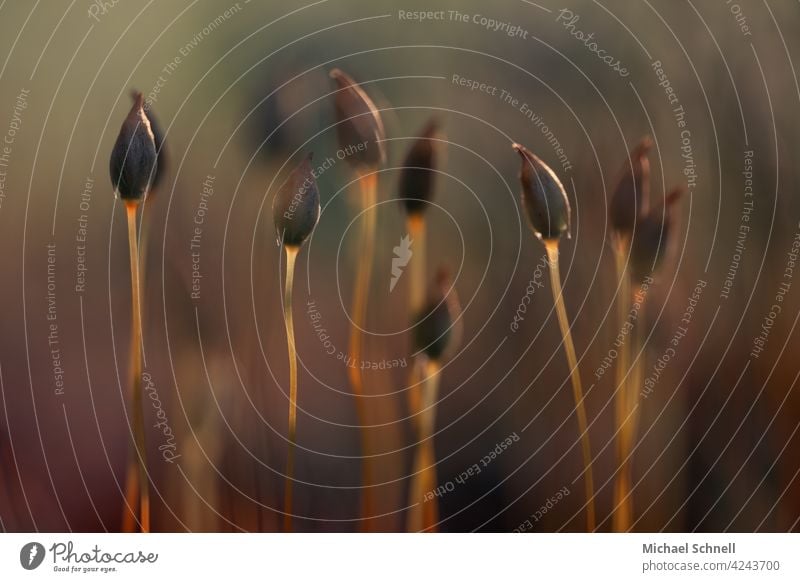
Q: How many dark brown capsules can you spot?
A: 9